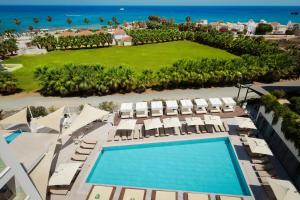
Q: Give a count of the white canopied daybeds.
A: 8